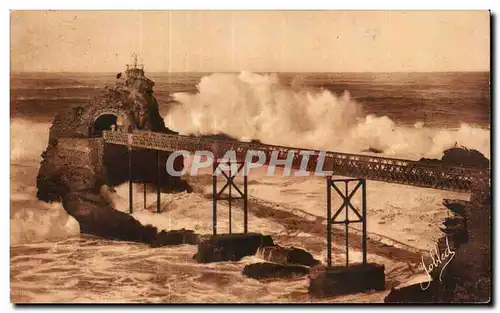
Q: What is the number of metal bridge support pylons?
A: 3